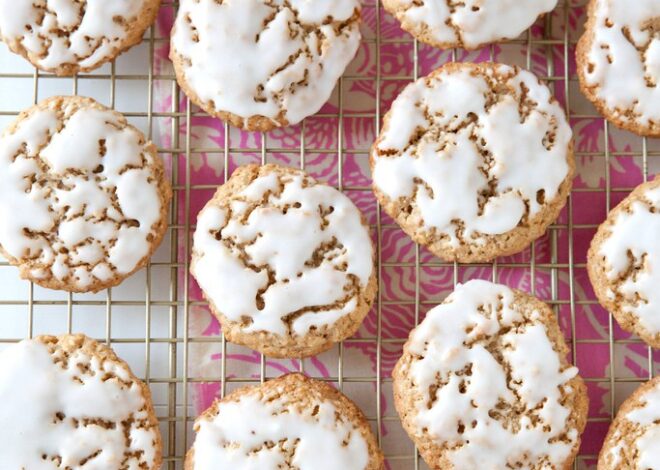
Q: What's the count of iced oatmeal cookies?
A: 12